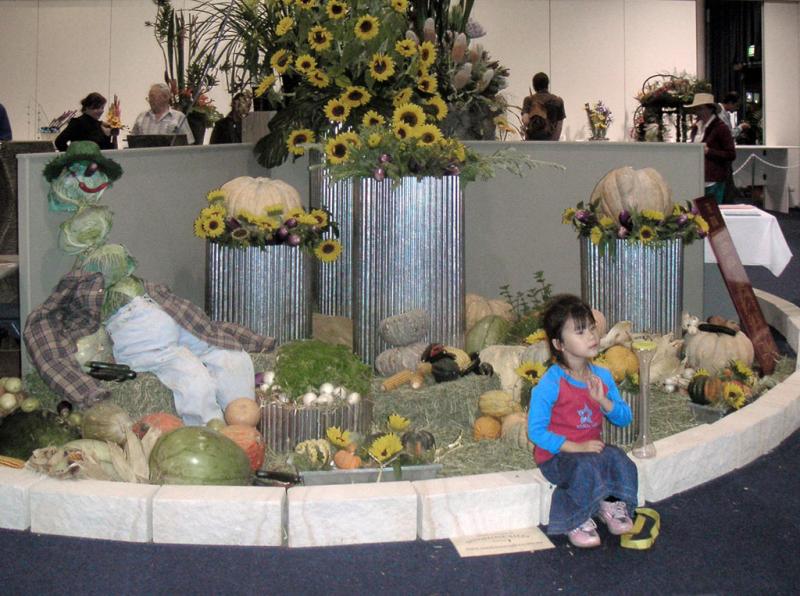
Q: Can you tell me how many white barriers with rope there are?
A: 1